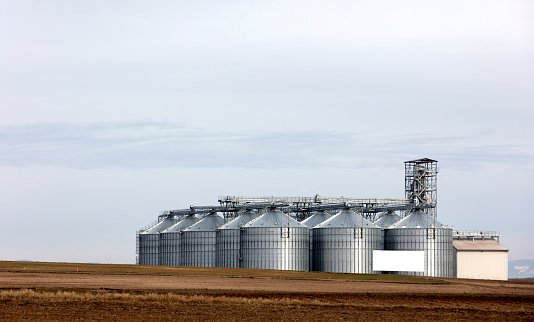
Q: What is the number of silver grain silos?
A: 9